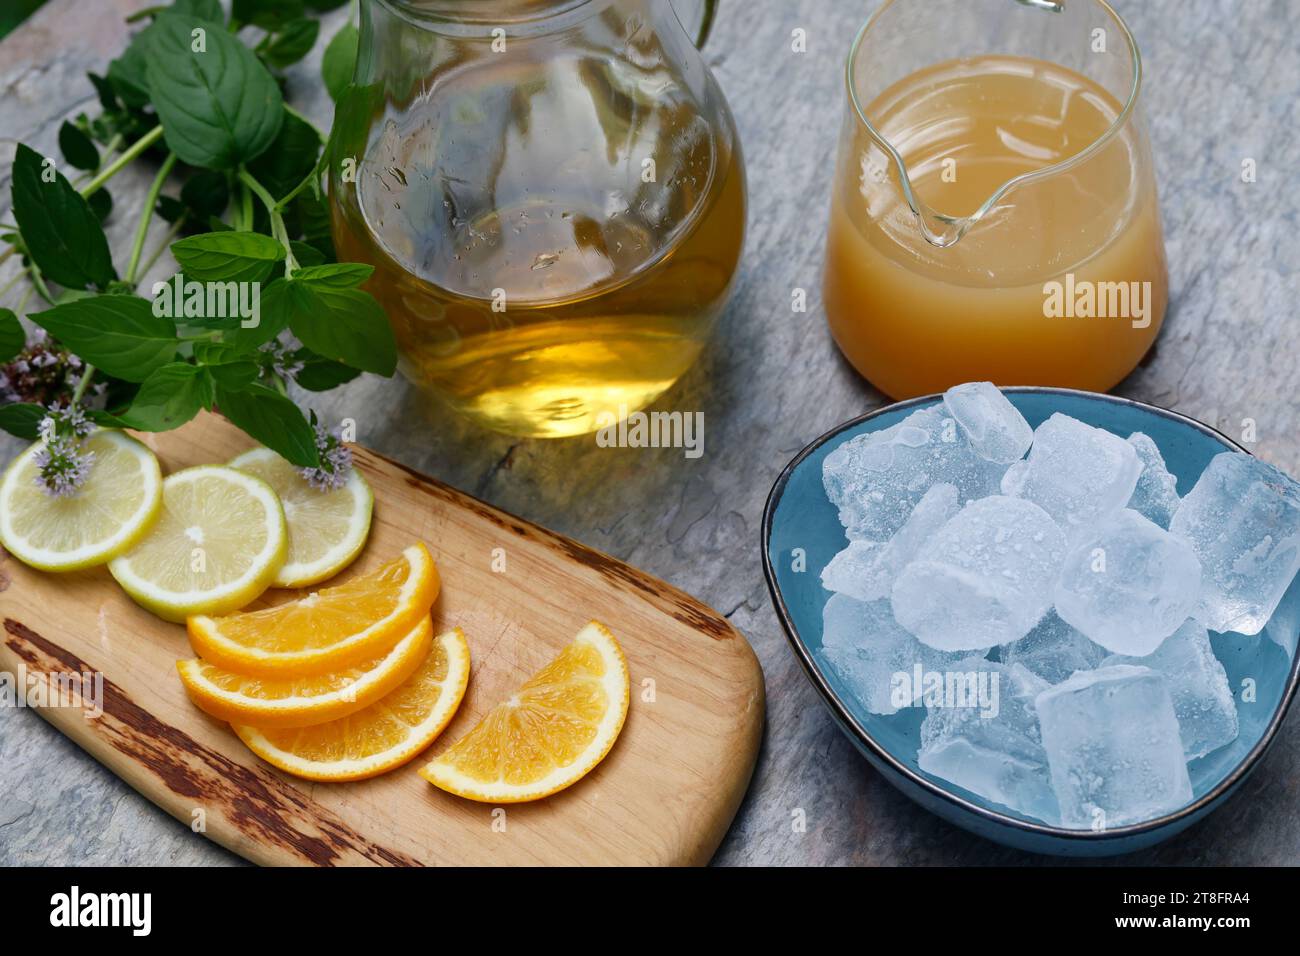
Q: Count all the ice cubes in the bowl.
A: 13